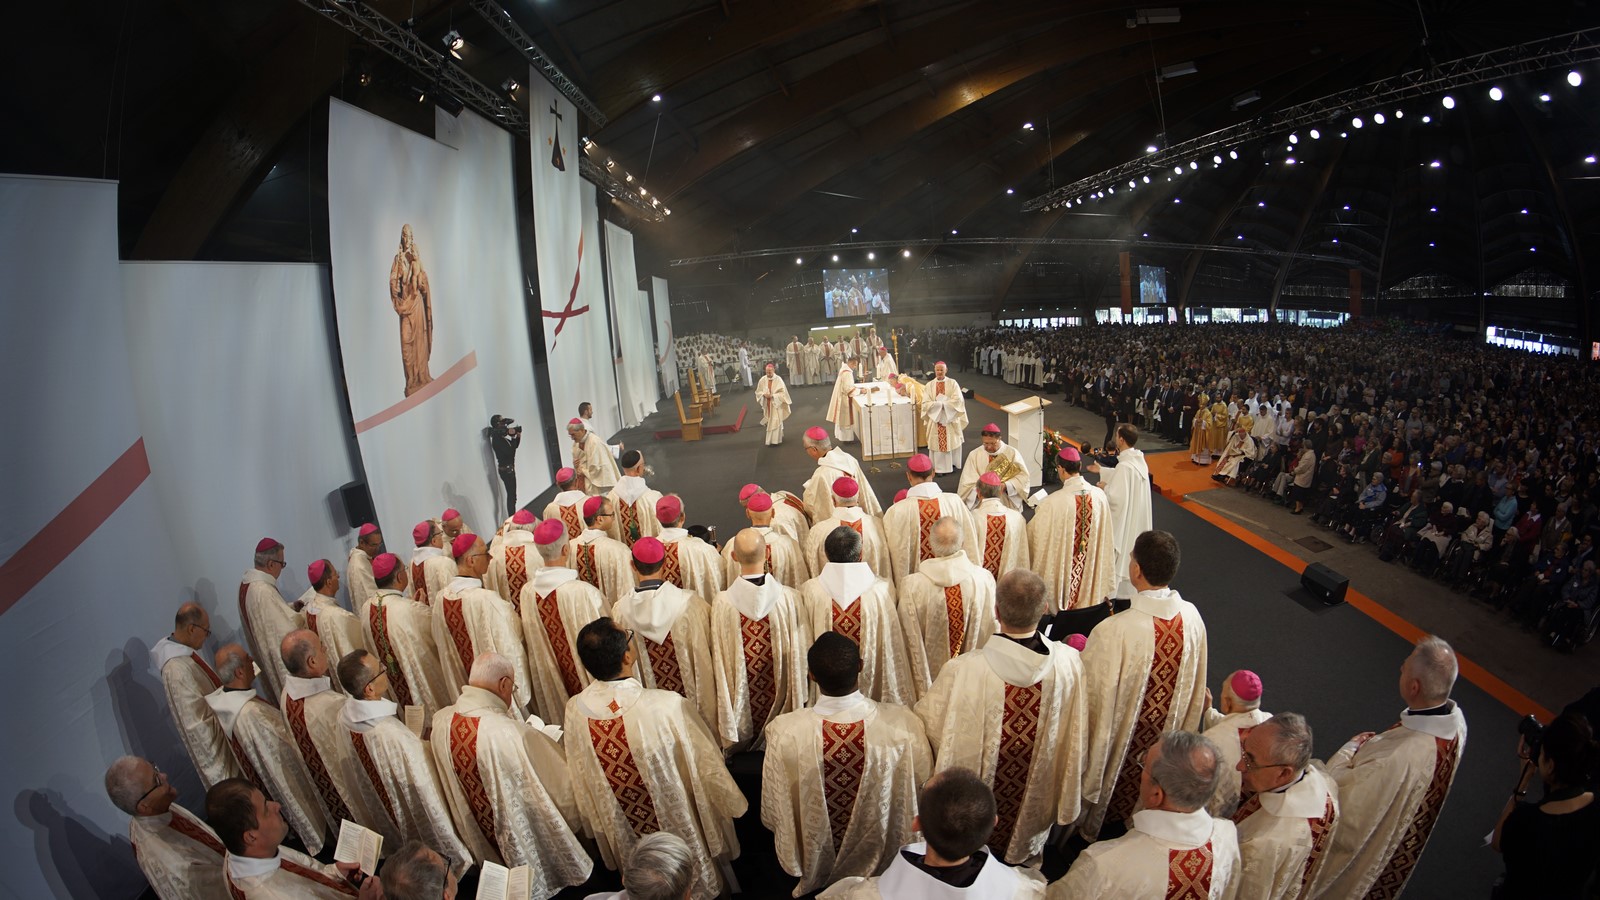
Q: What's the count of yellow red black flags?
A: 0